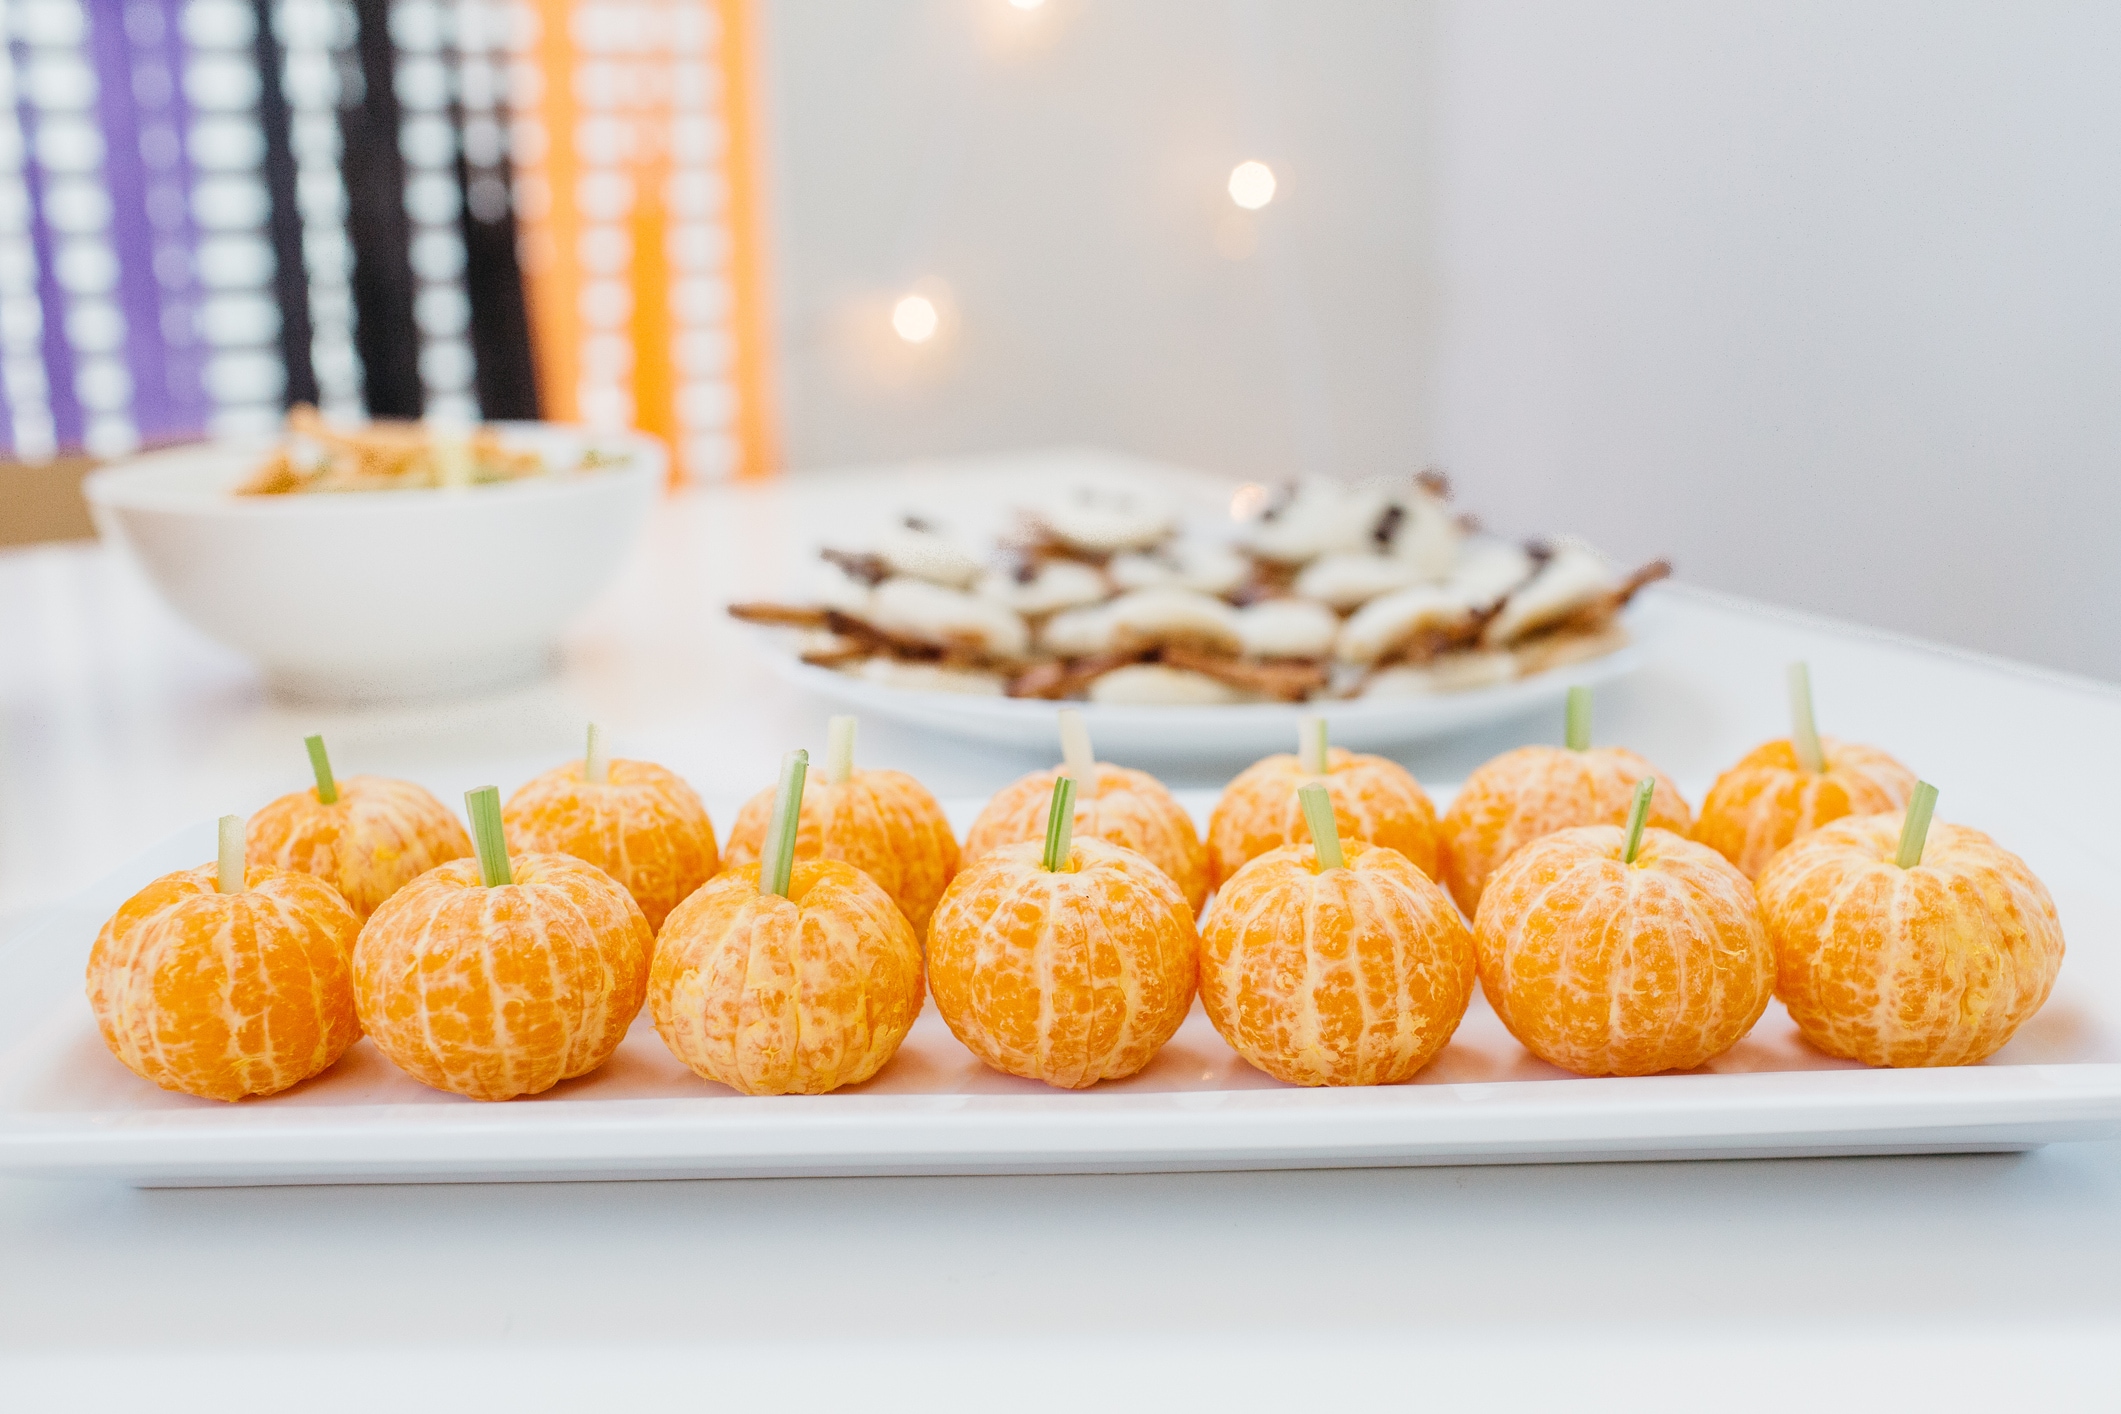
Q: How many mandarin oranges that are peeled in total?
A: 14